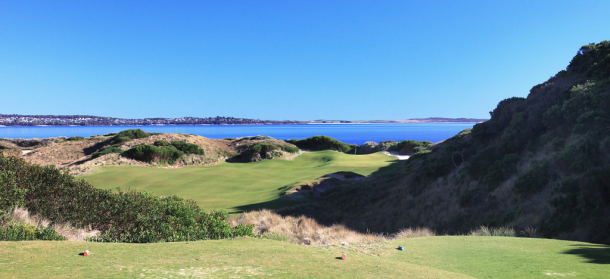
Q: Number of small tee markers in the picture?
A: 3